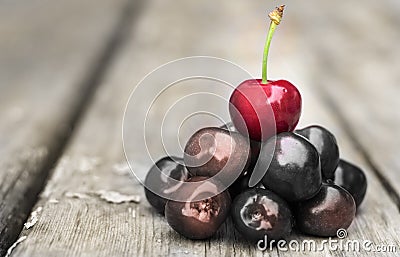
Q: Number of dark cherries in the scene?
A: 8